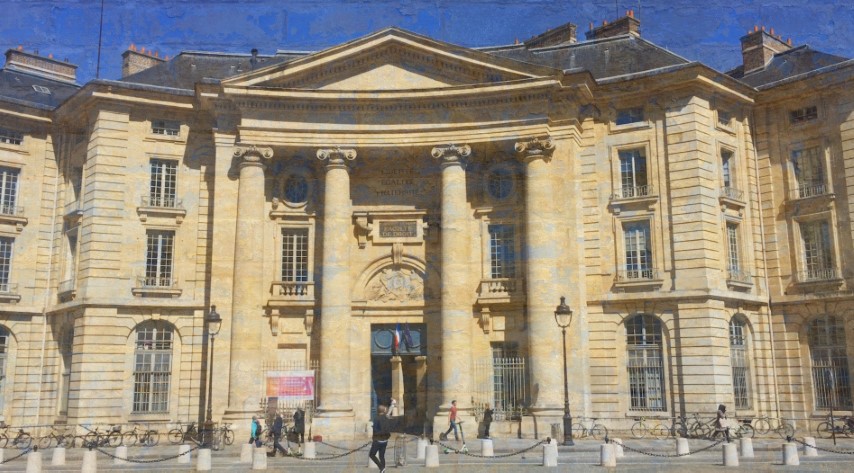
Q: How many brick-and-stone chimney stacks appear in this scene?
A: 5